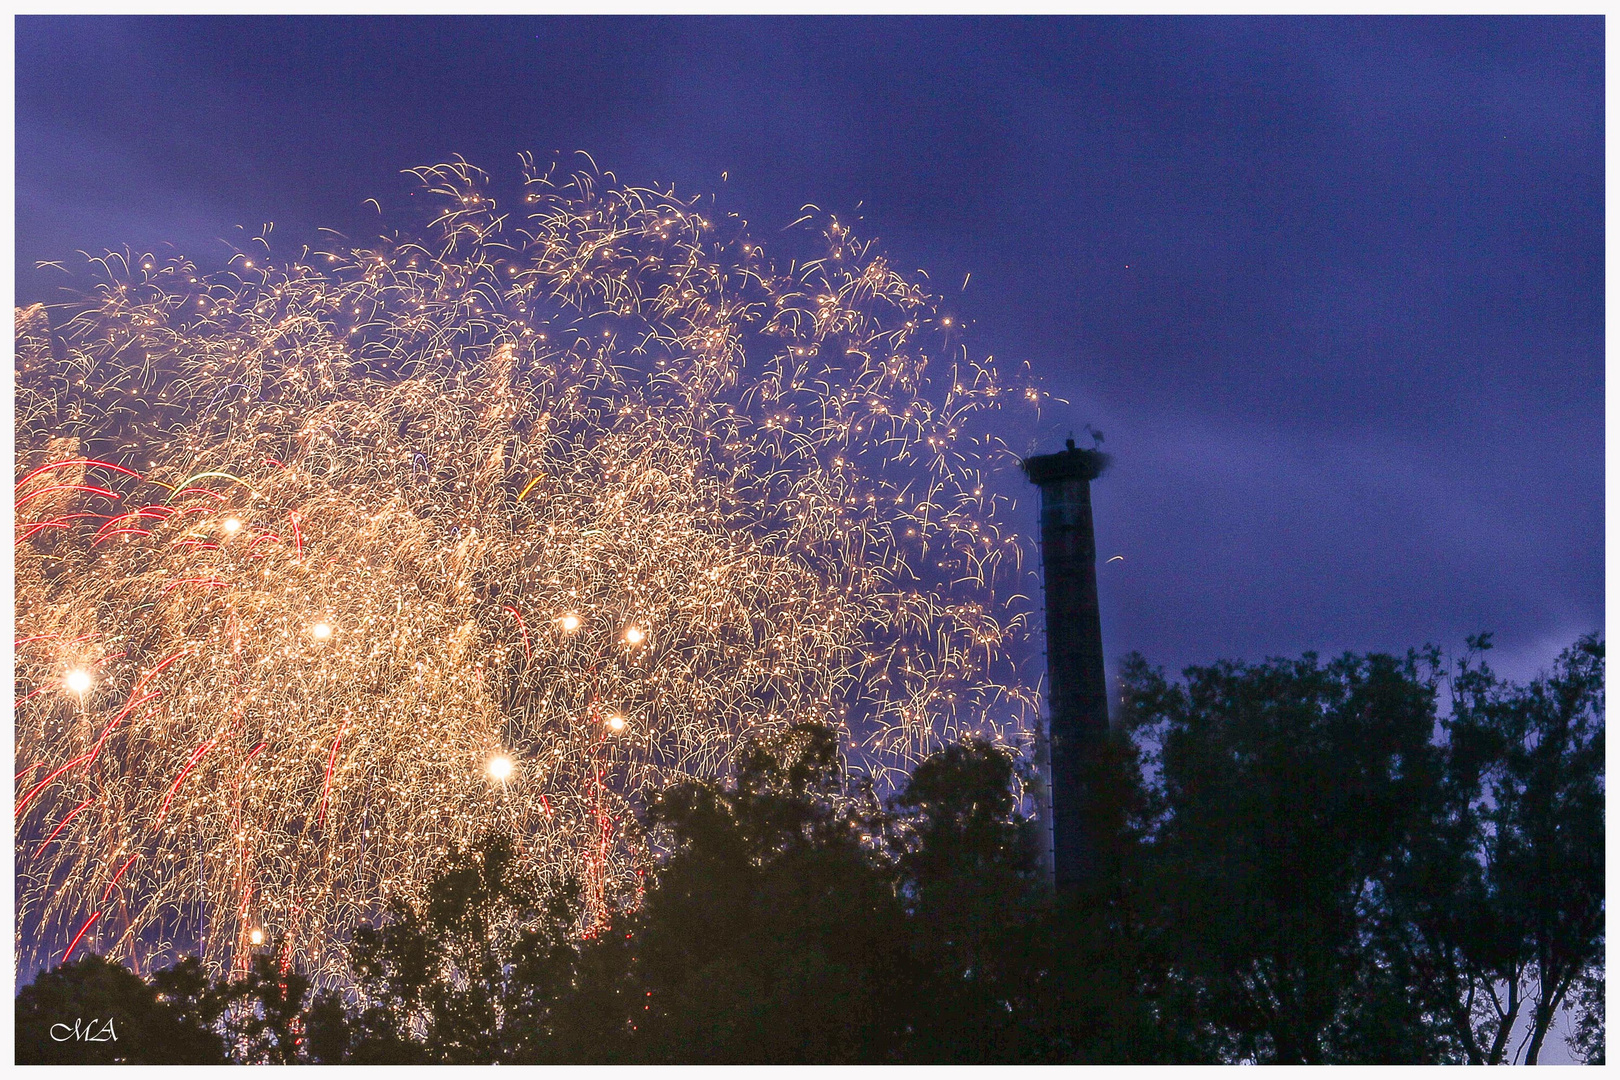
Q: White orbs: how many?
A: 8